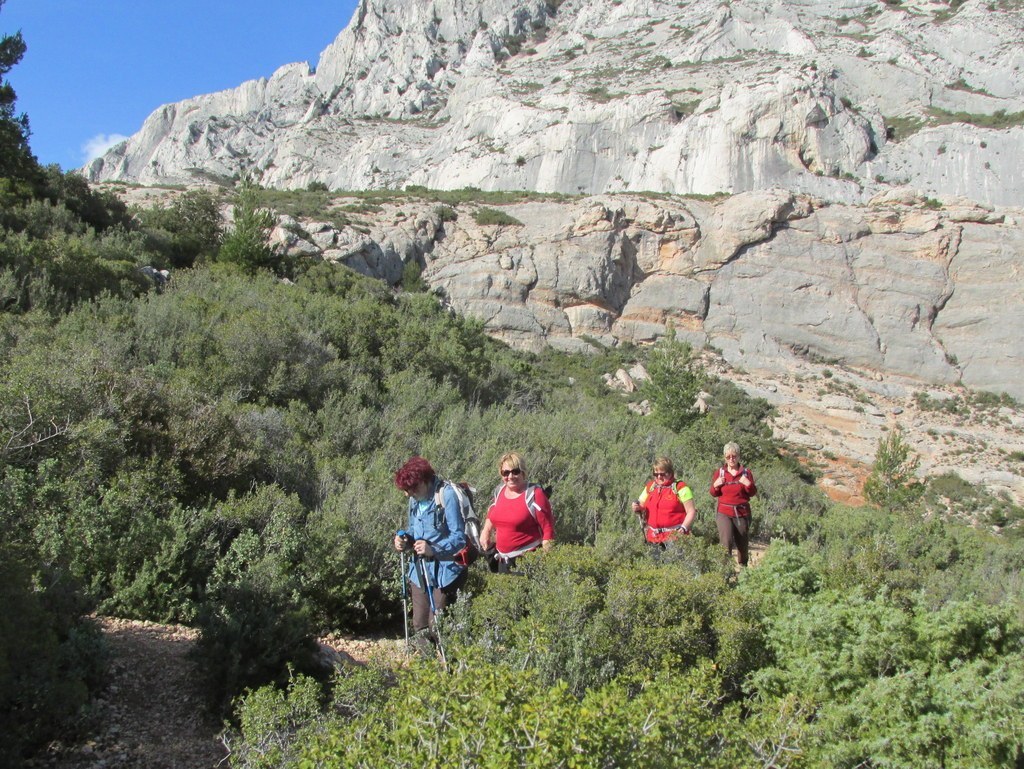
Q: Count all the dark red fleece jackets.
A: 1